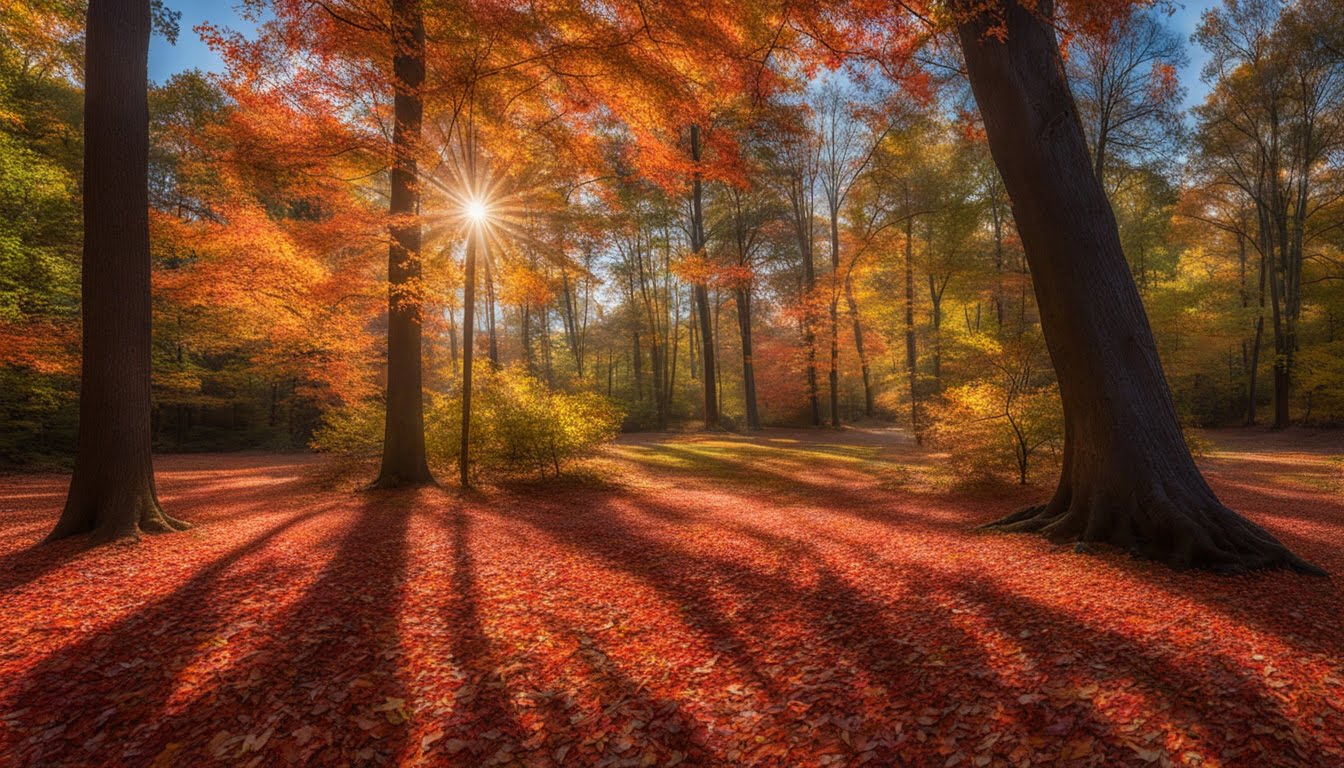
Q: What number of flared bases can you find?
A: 3